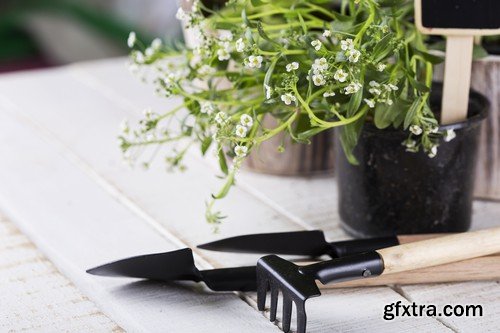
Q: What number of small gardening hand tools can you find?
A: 3